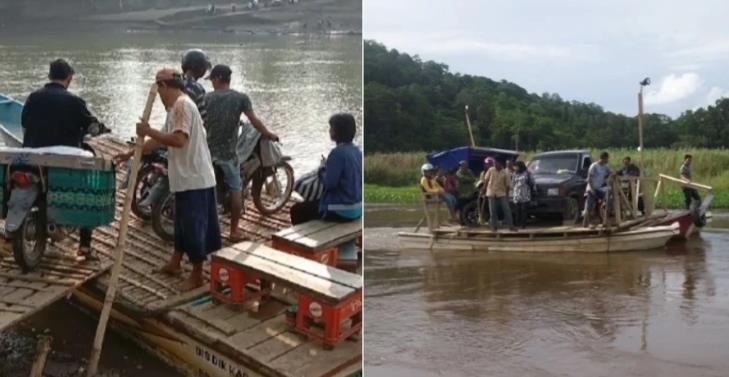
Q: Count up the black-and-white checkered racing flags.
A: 0